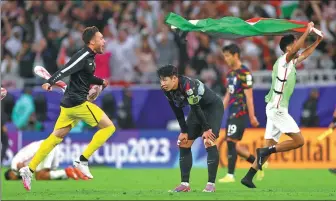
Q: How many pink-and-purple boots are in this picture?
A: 2